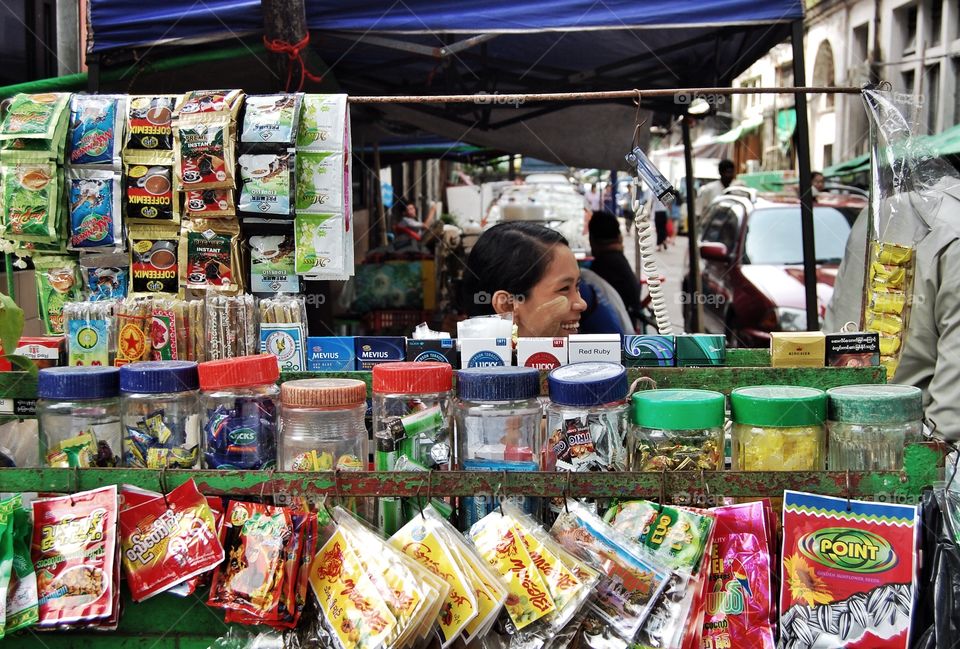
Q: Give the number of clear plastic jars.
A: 10